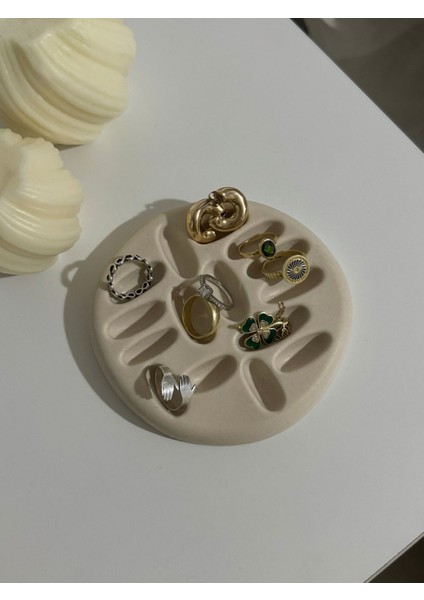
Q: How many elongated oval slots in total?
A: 15